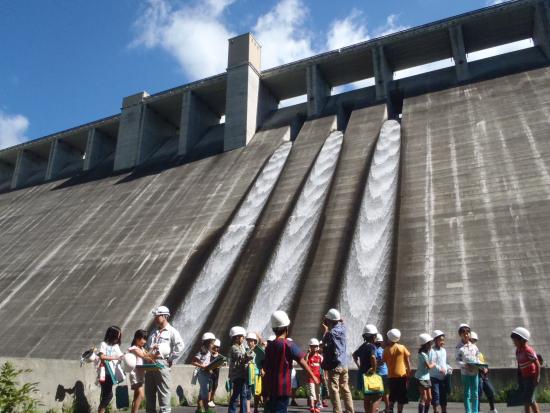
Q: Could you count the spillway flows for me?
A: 3